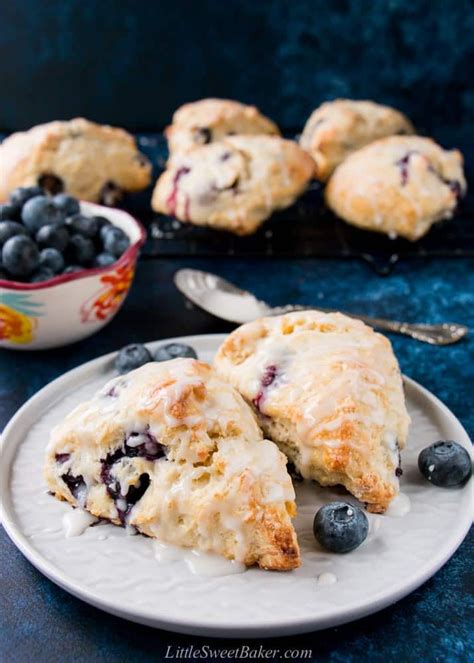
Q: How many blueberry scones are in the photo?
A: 7